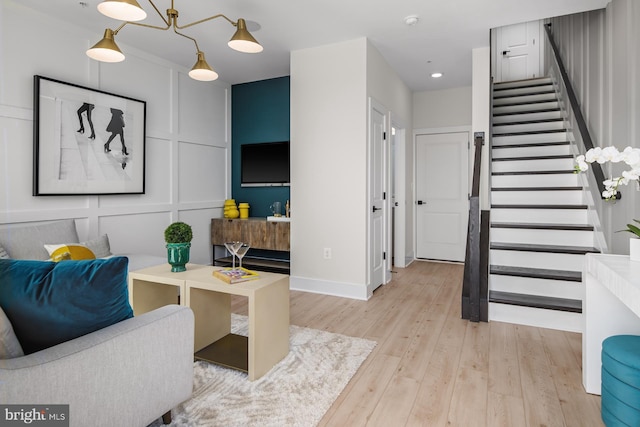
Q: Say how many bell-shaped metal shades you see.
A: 4